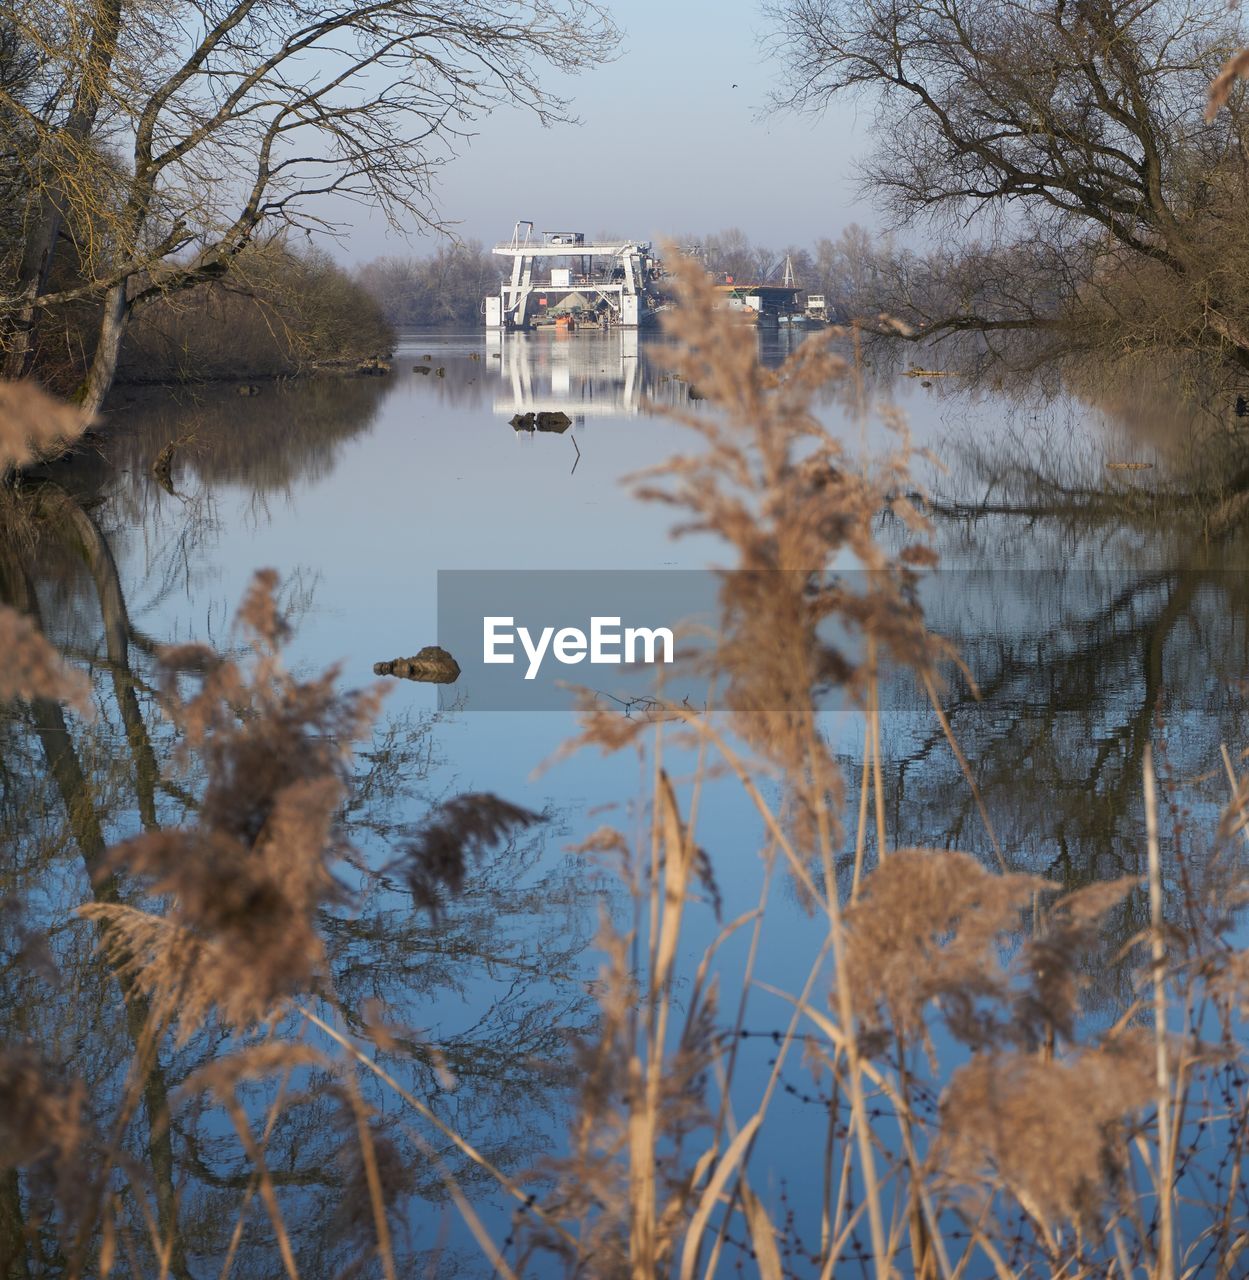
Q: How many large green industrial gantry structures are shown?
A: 0